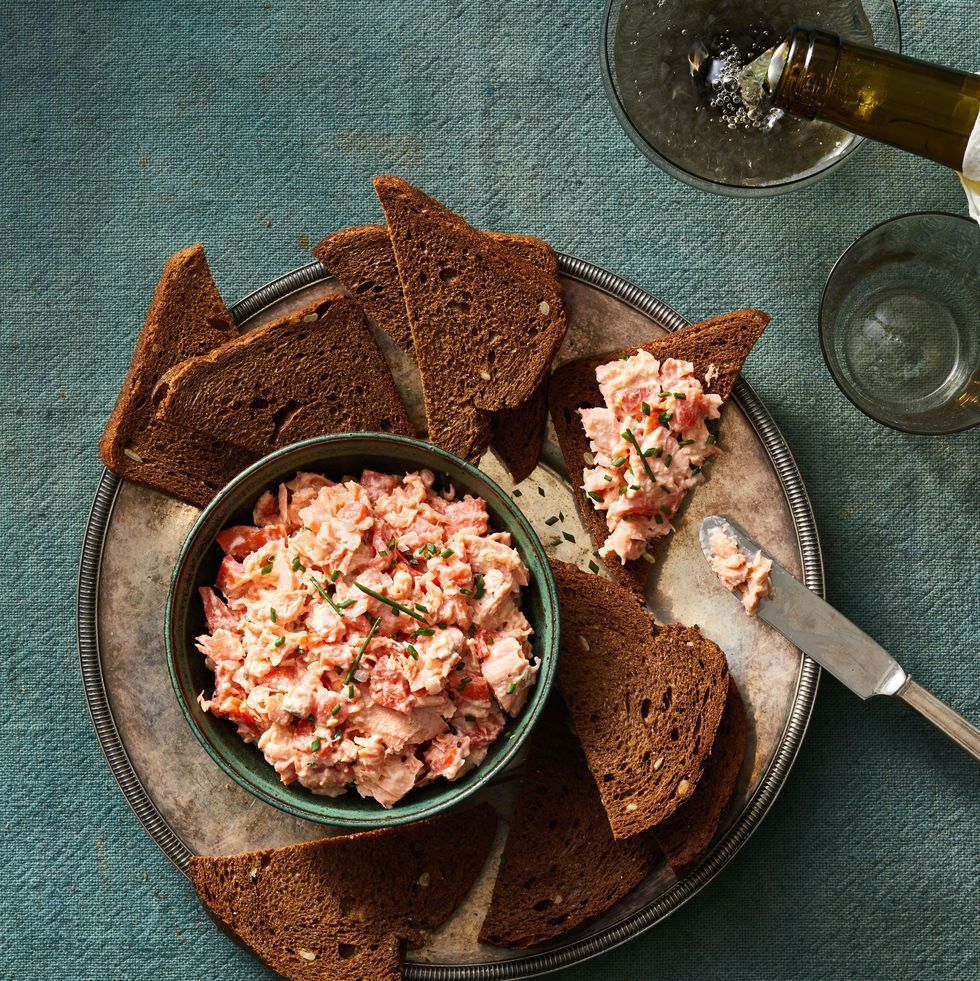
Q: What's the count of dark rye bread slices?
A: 9